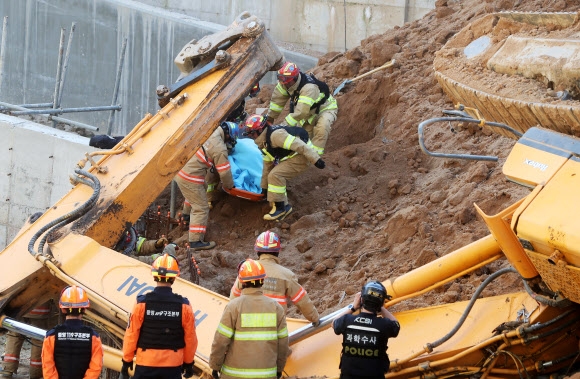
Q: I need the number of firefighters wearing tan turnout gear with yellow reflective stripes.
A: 3